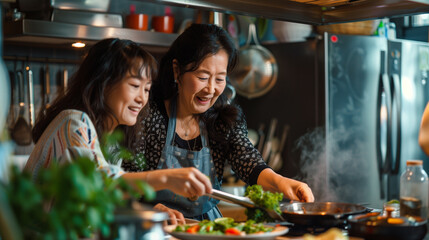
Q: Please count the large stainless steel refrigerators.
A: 1